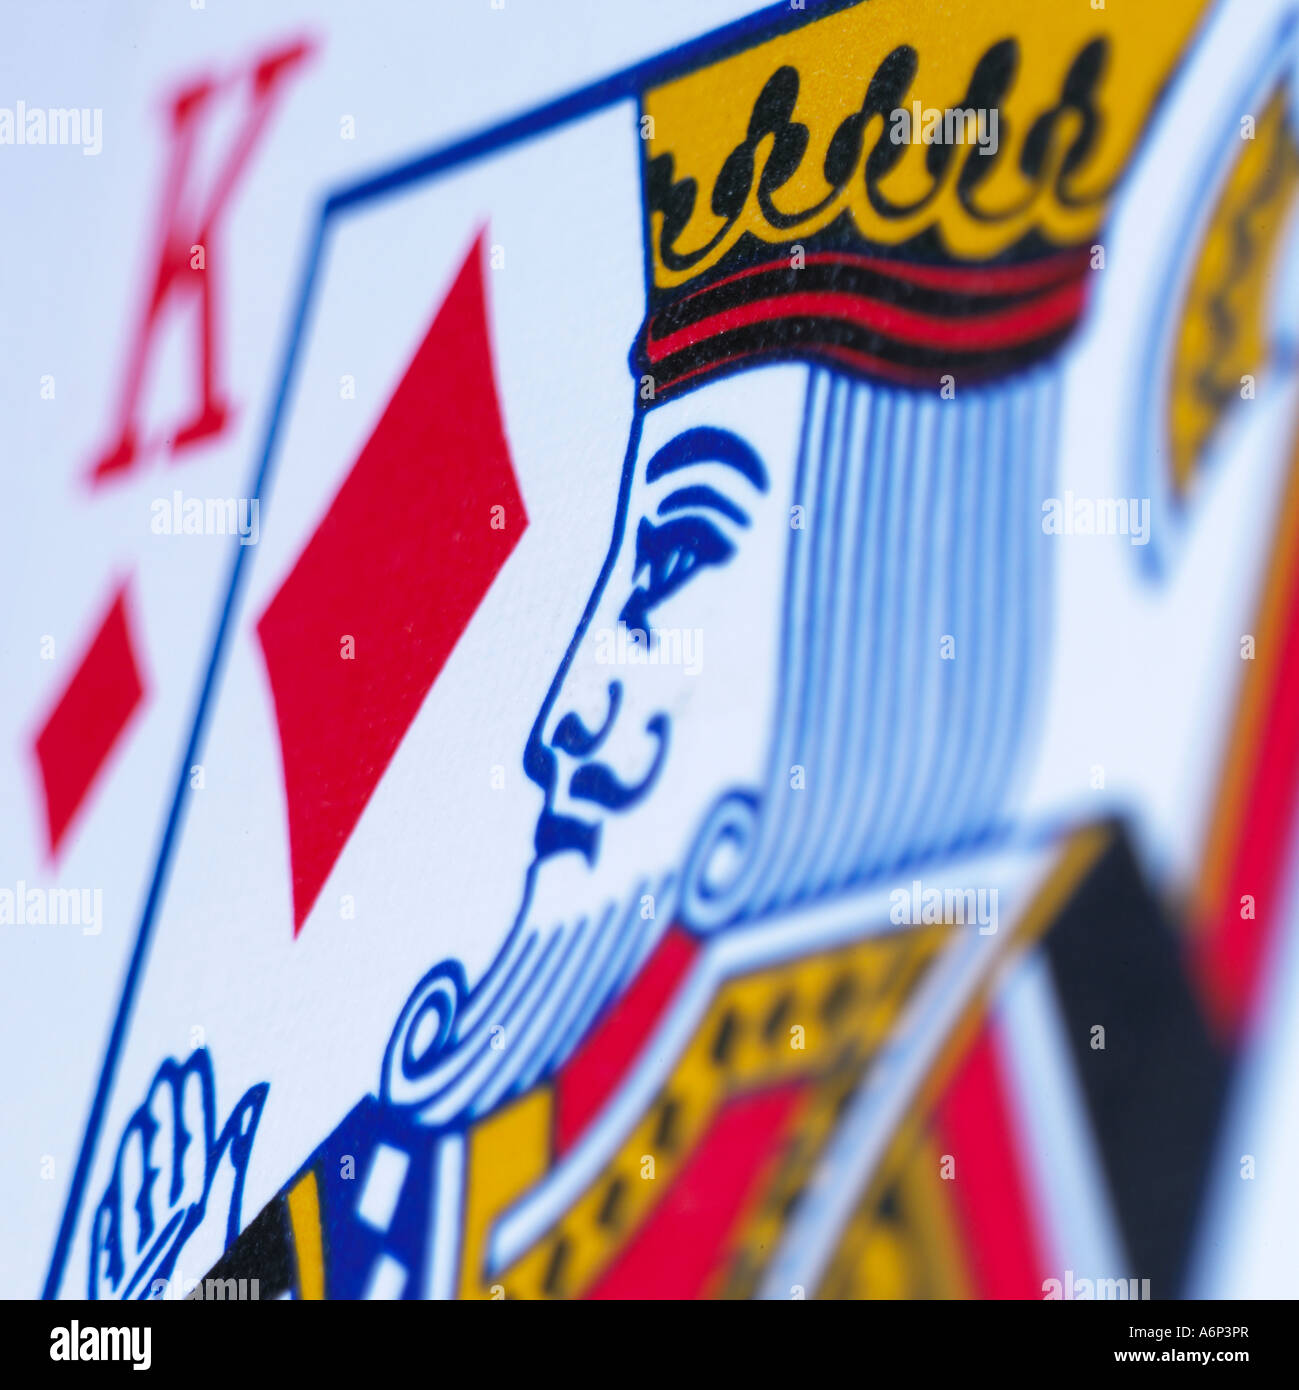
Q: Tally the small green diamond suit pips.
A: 0